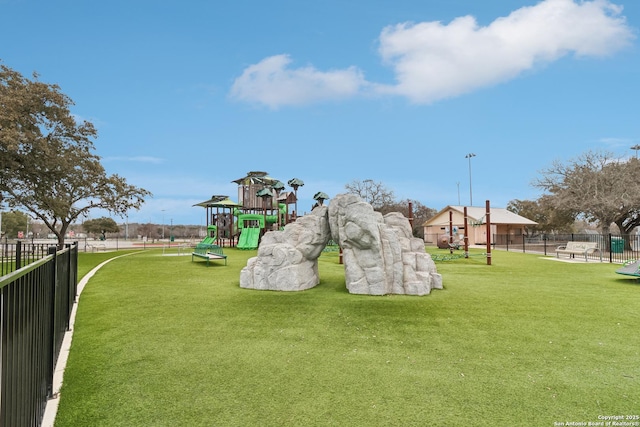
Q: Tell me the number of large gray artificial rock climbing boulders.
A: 2